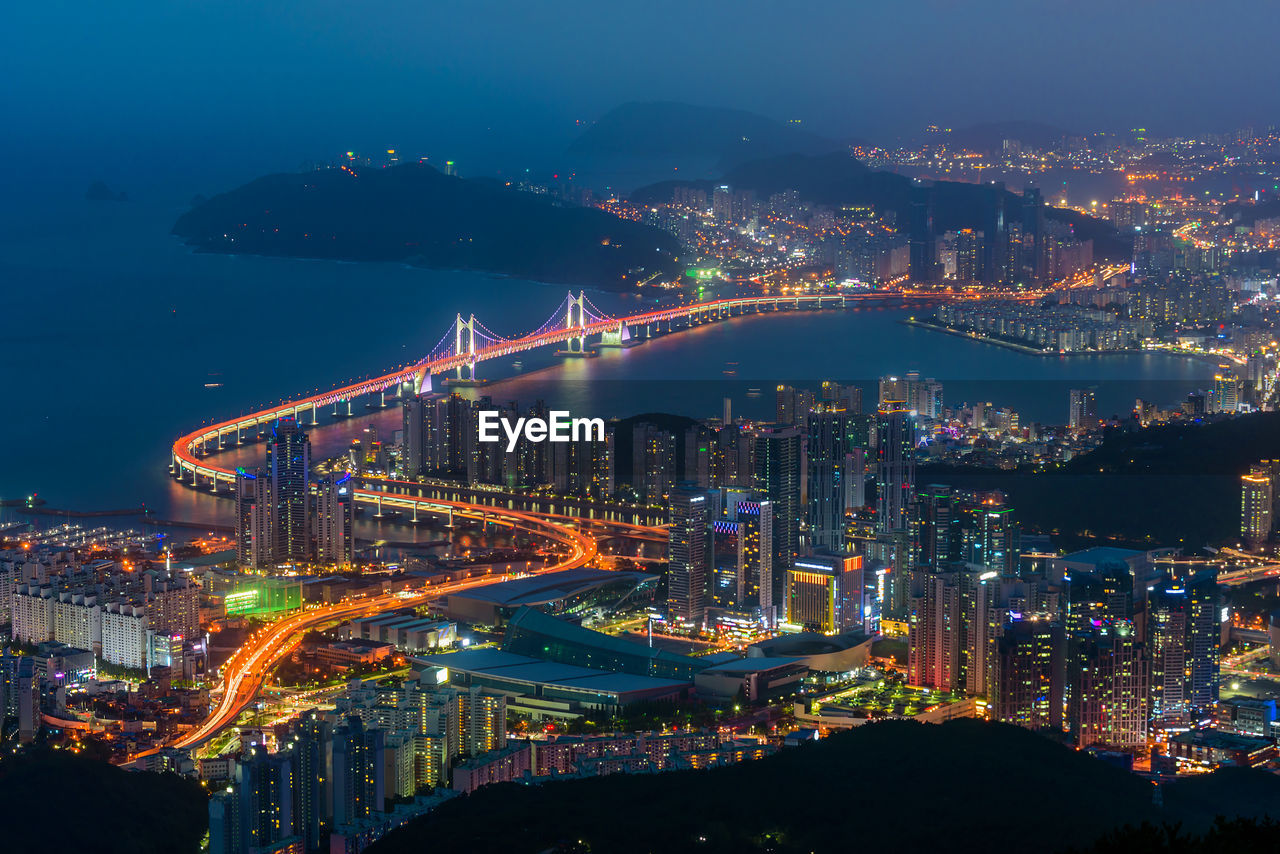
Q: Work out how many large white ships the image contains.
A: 0